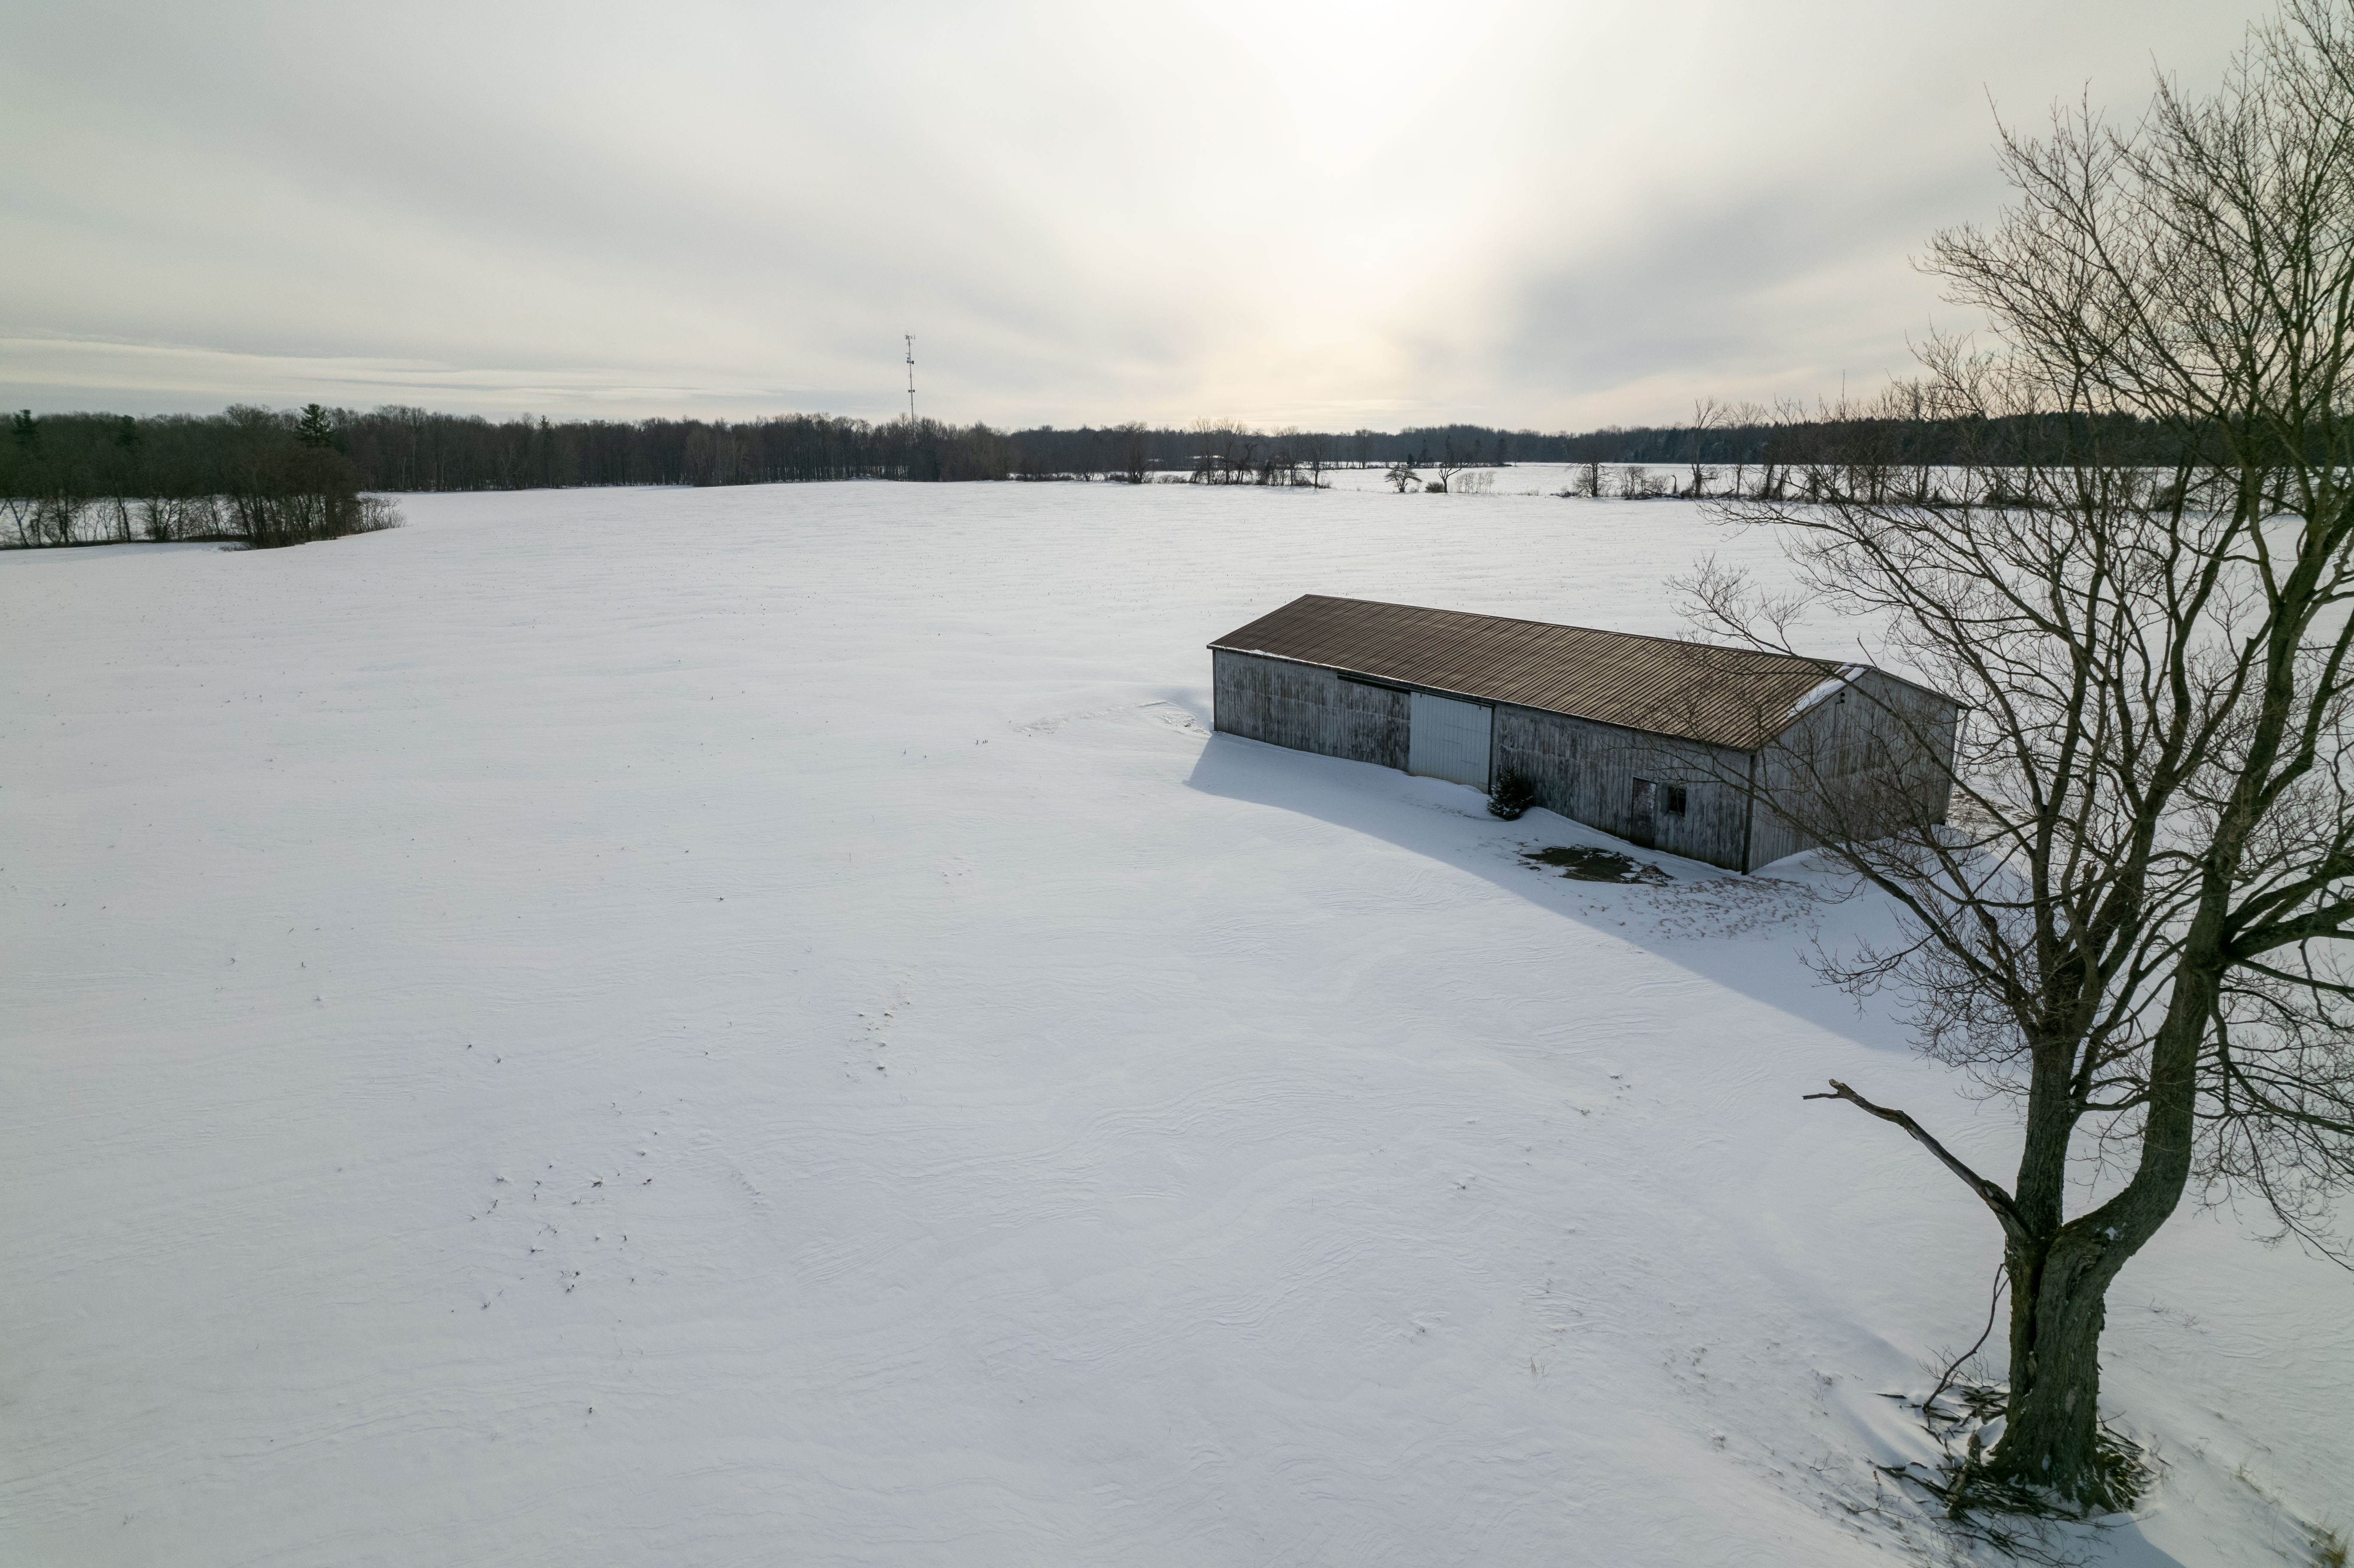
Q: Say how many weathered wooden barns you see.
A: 1